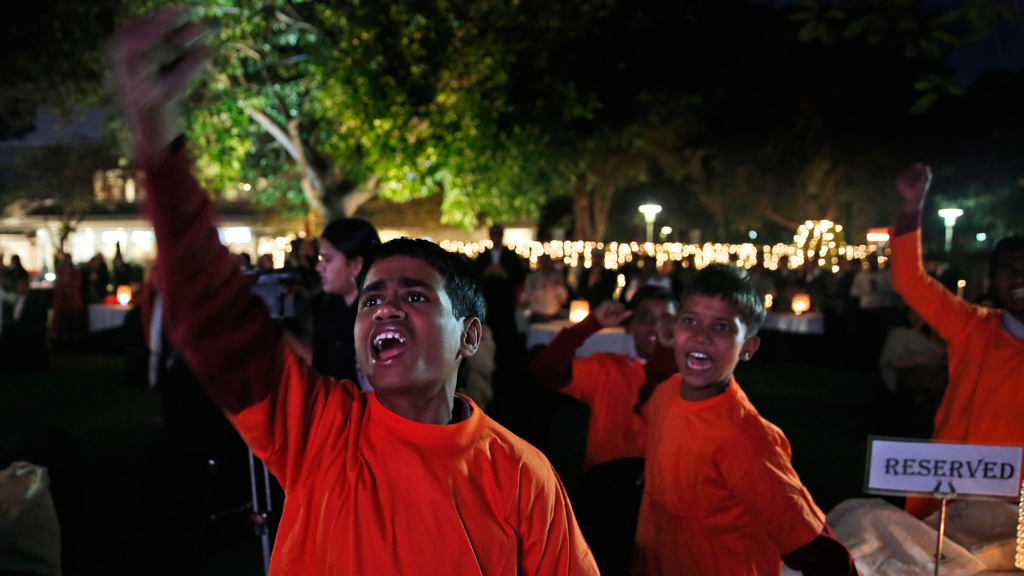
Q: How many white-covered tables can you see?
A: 3